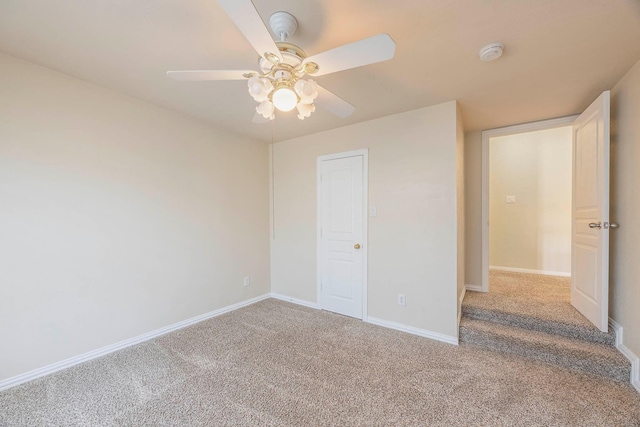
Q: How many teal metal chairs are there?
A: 0